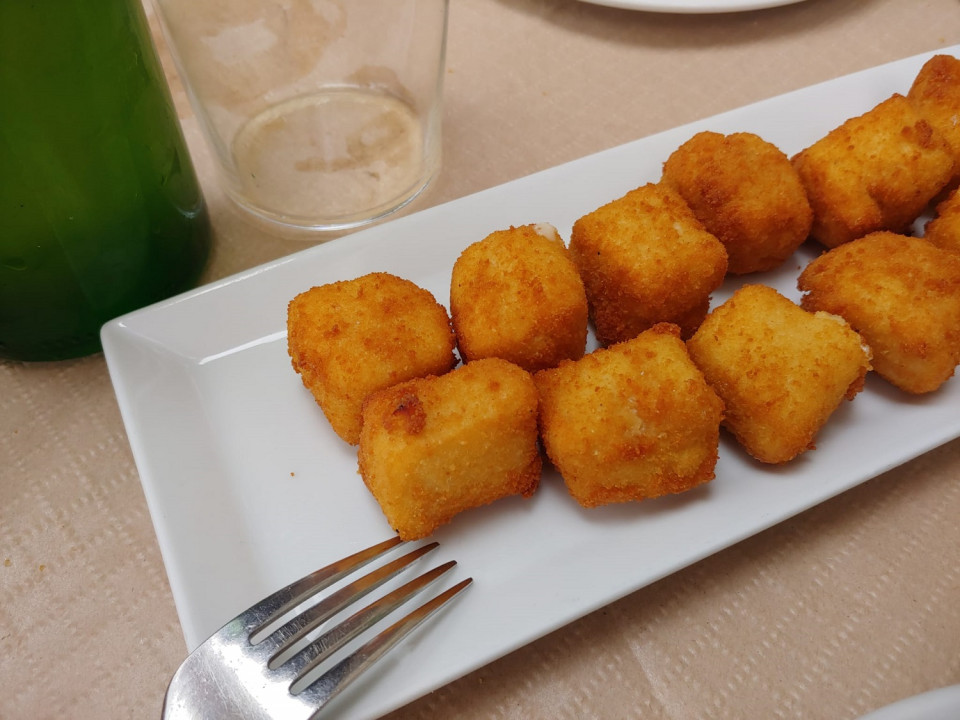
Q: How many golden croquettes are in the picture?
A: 11